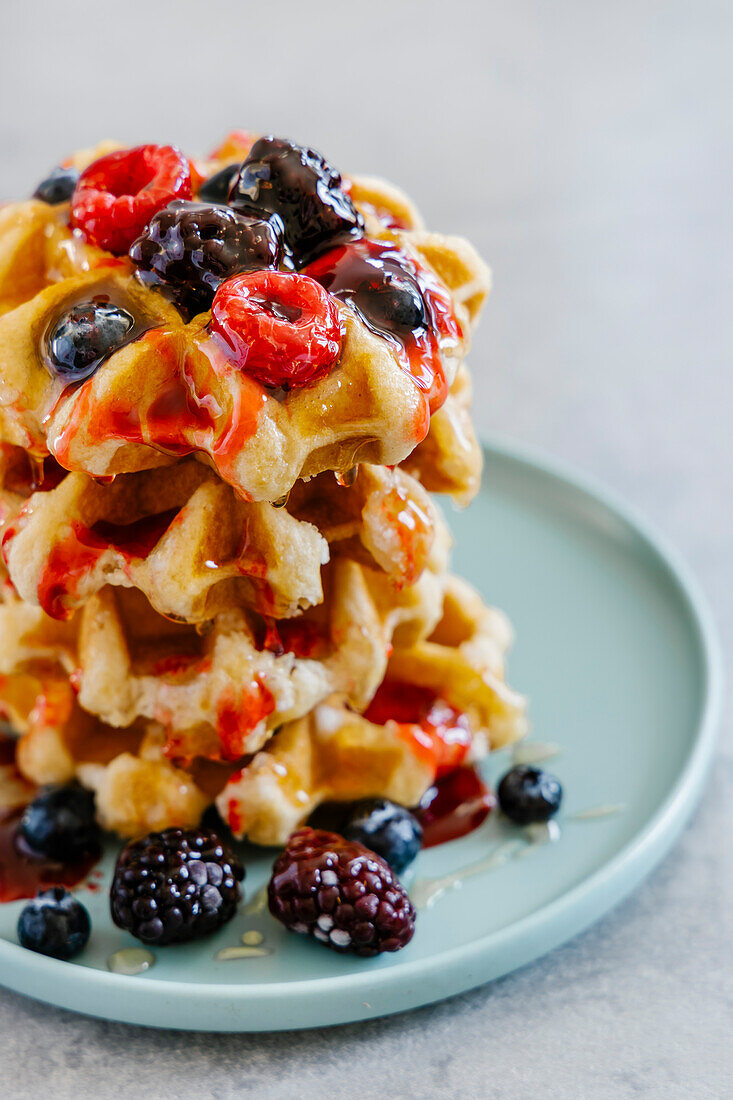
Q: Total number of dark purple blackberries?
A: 4